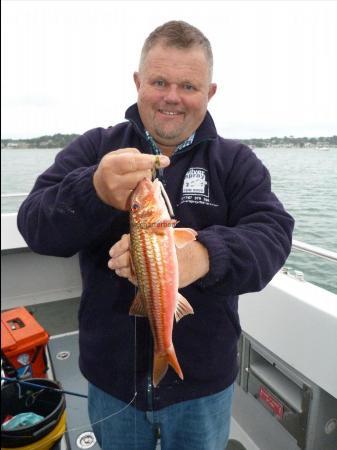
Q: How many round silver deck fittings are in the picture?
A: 2